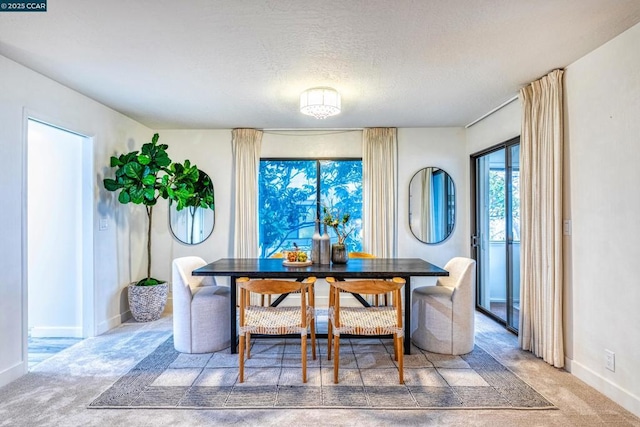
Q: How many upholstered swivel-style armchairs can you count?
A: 2